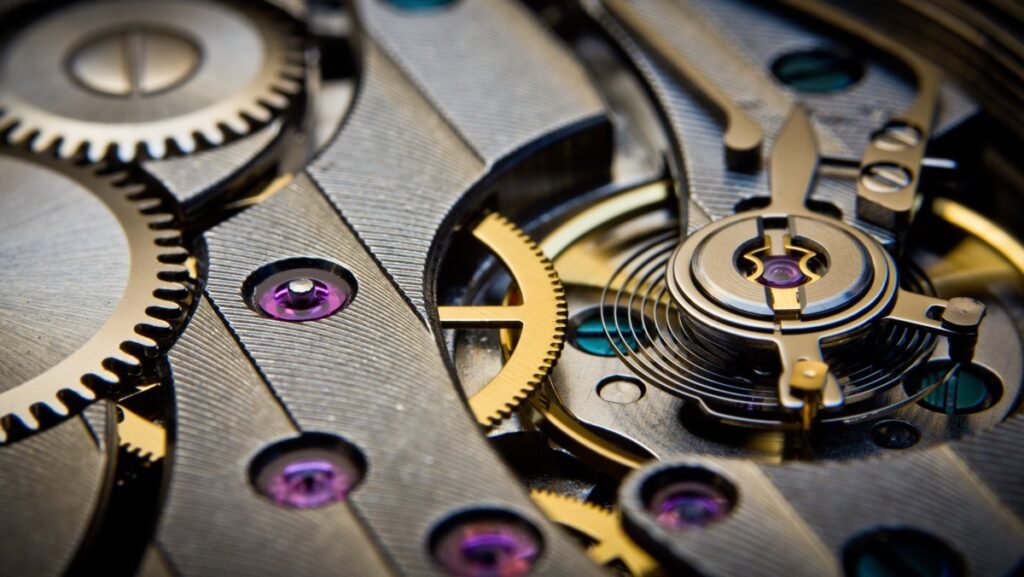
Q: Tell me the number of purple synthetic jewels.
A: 5